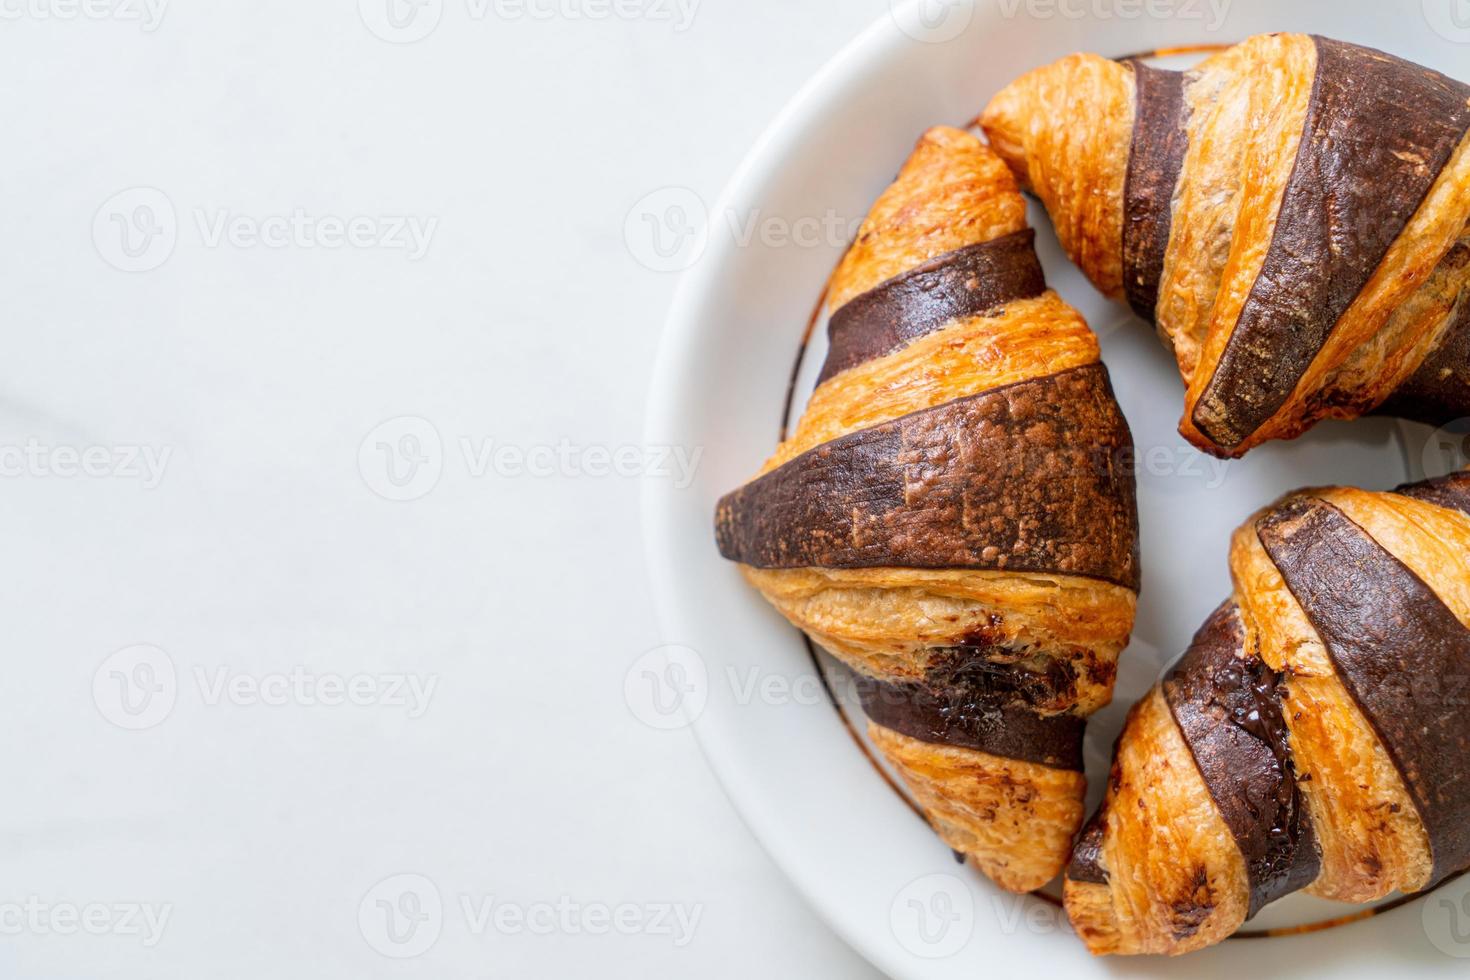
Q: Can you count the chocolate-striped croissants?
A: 3